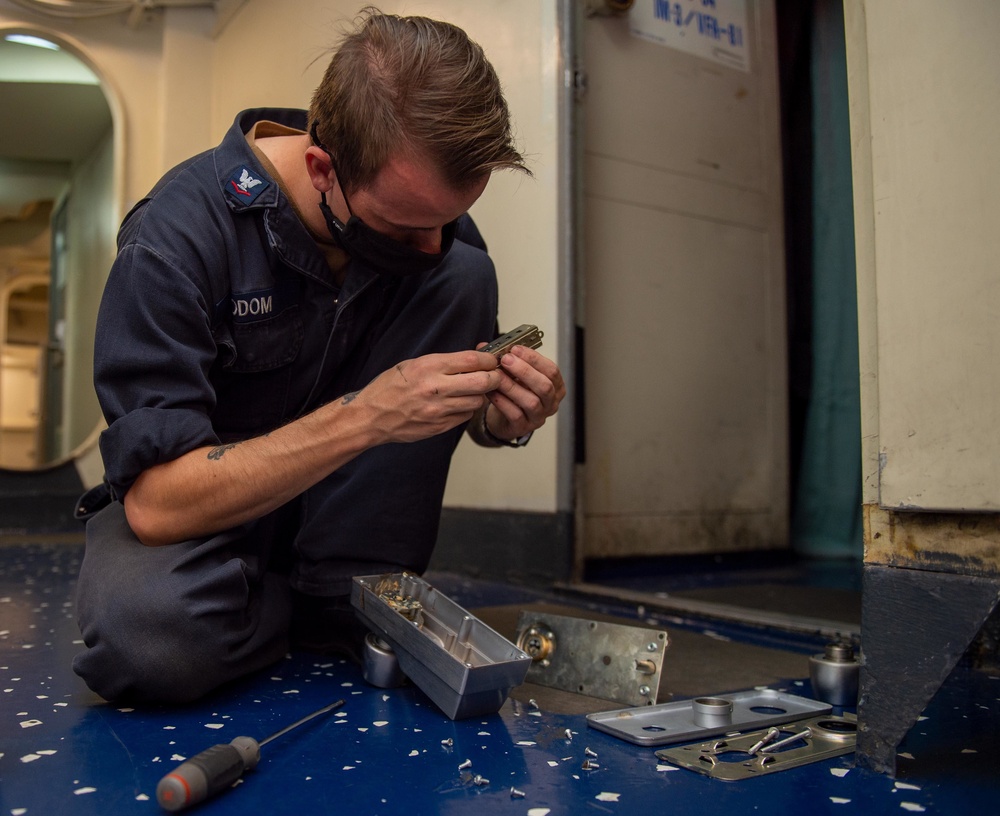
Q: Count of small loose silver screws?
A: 8